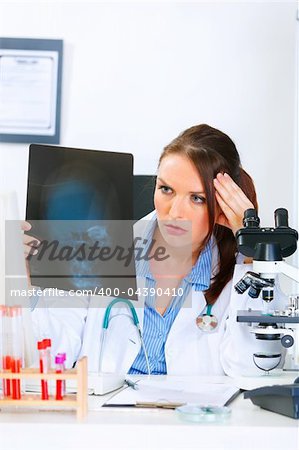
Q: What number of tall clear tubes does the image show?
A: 2